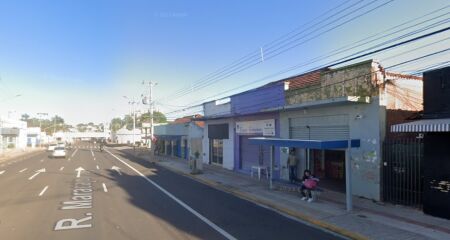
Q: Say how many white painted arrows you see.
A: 3